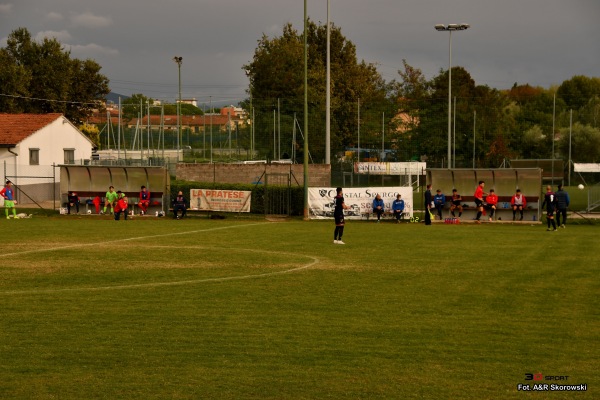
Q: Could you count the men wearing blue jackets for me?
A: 3